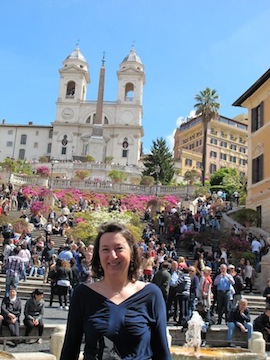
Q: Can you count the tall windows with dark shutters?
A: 2